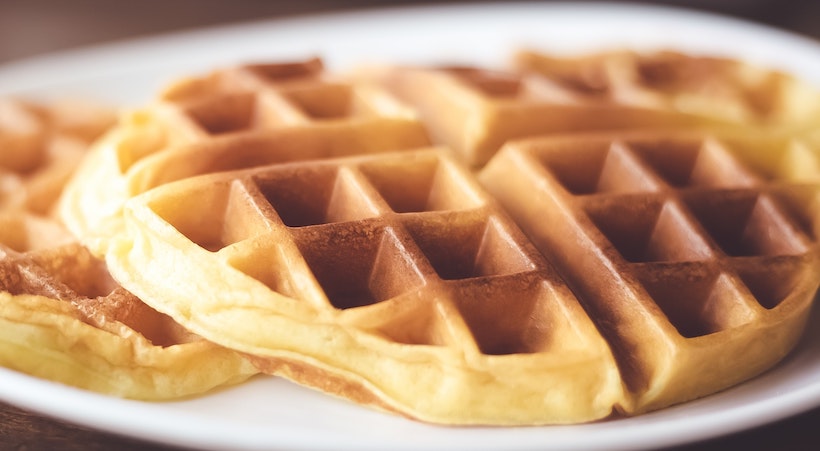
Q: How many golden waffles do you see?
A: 2